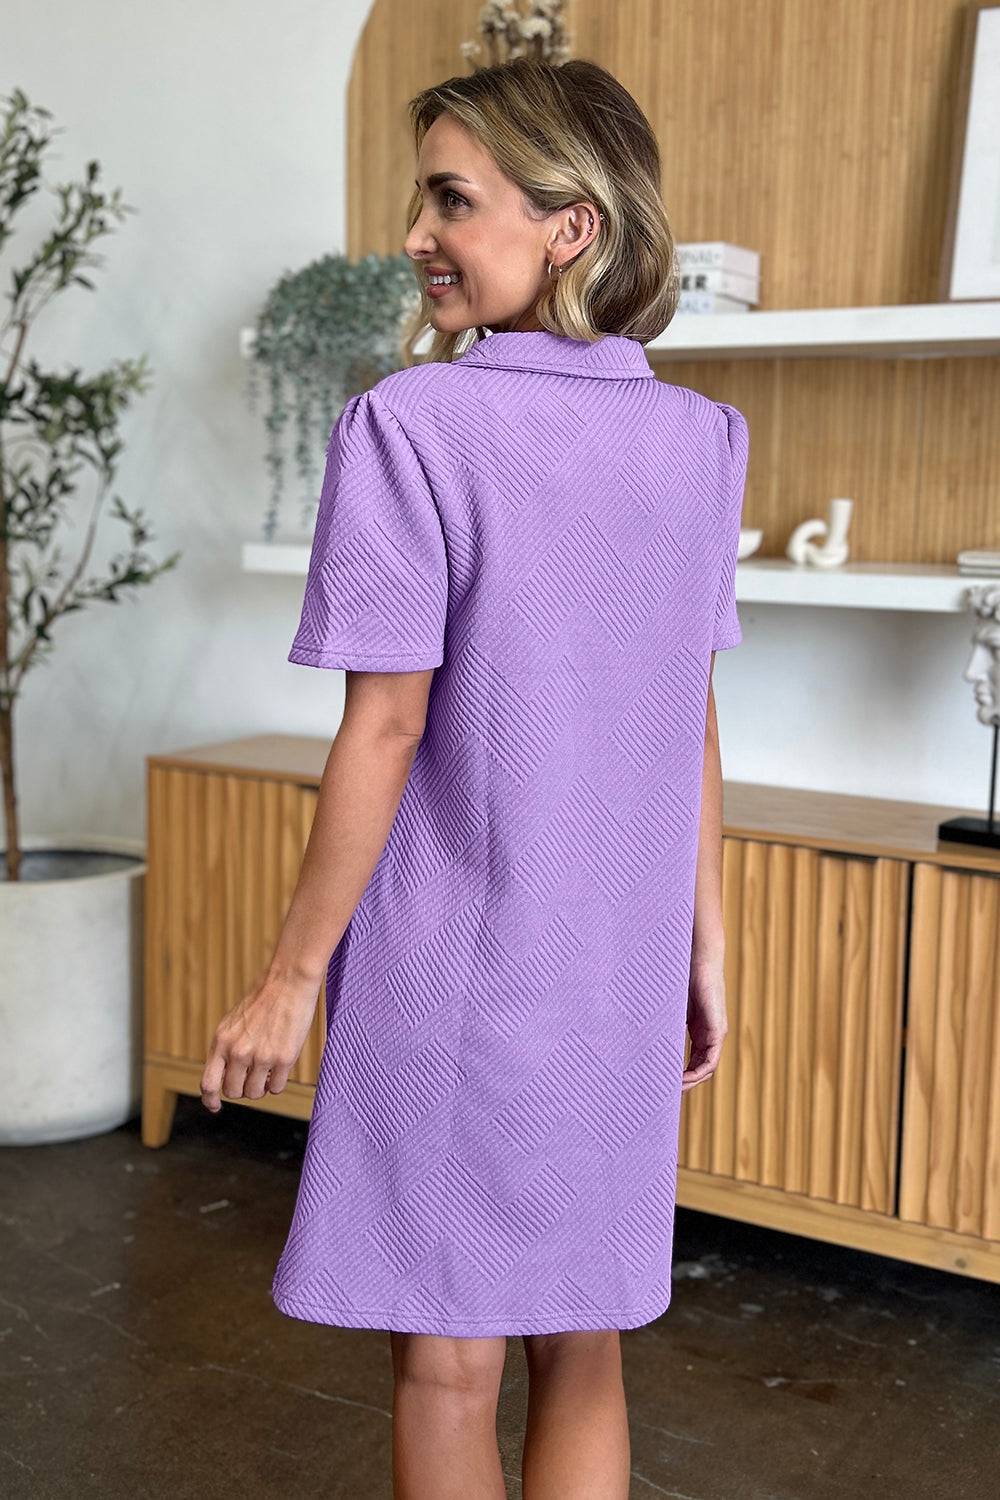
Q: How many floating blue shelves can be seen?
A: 0